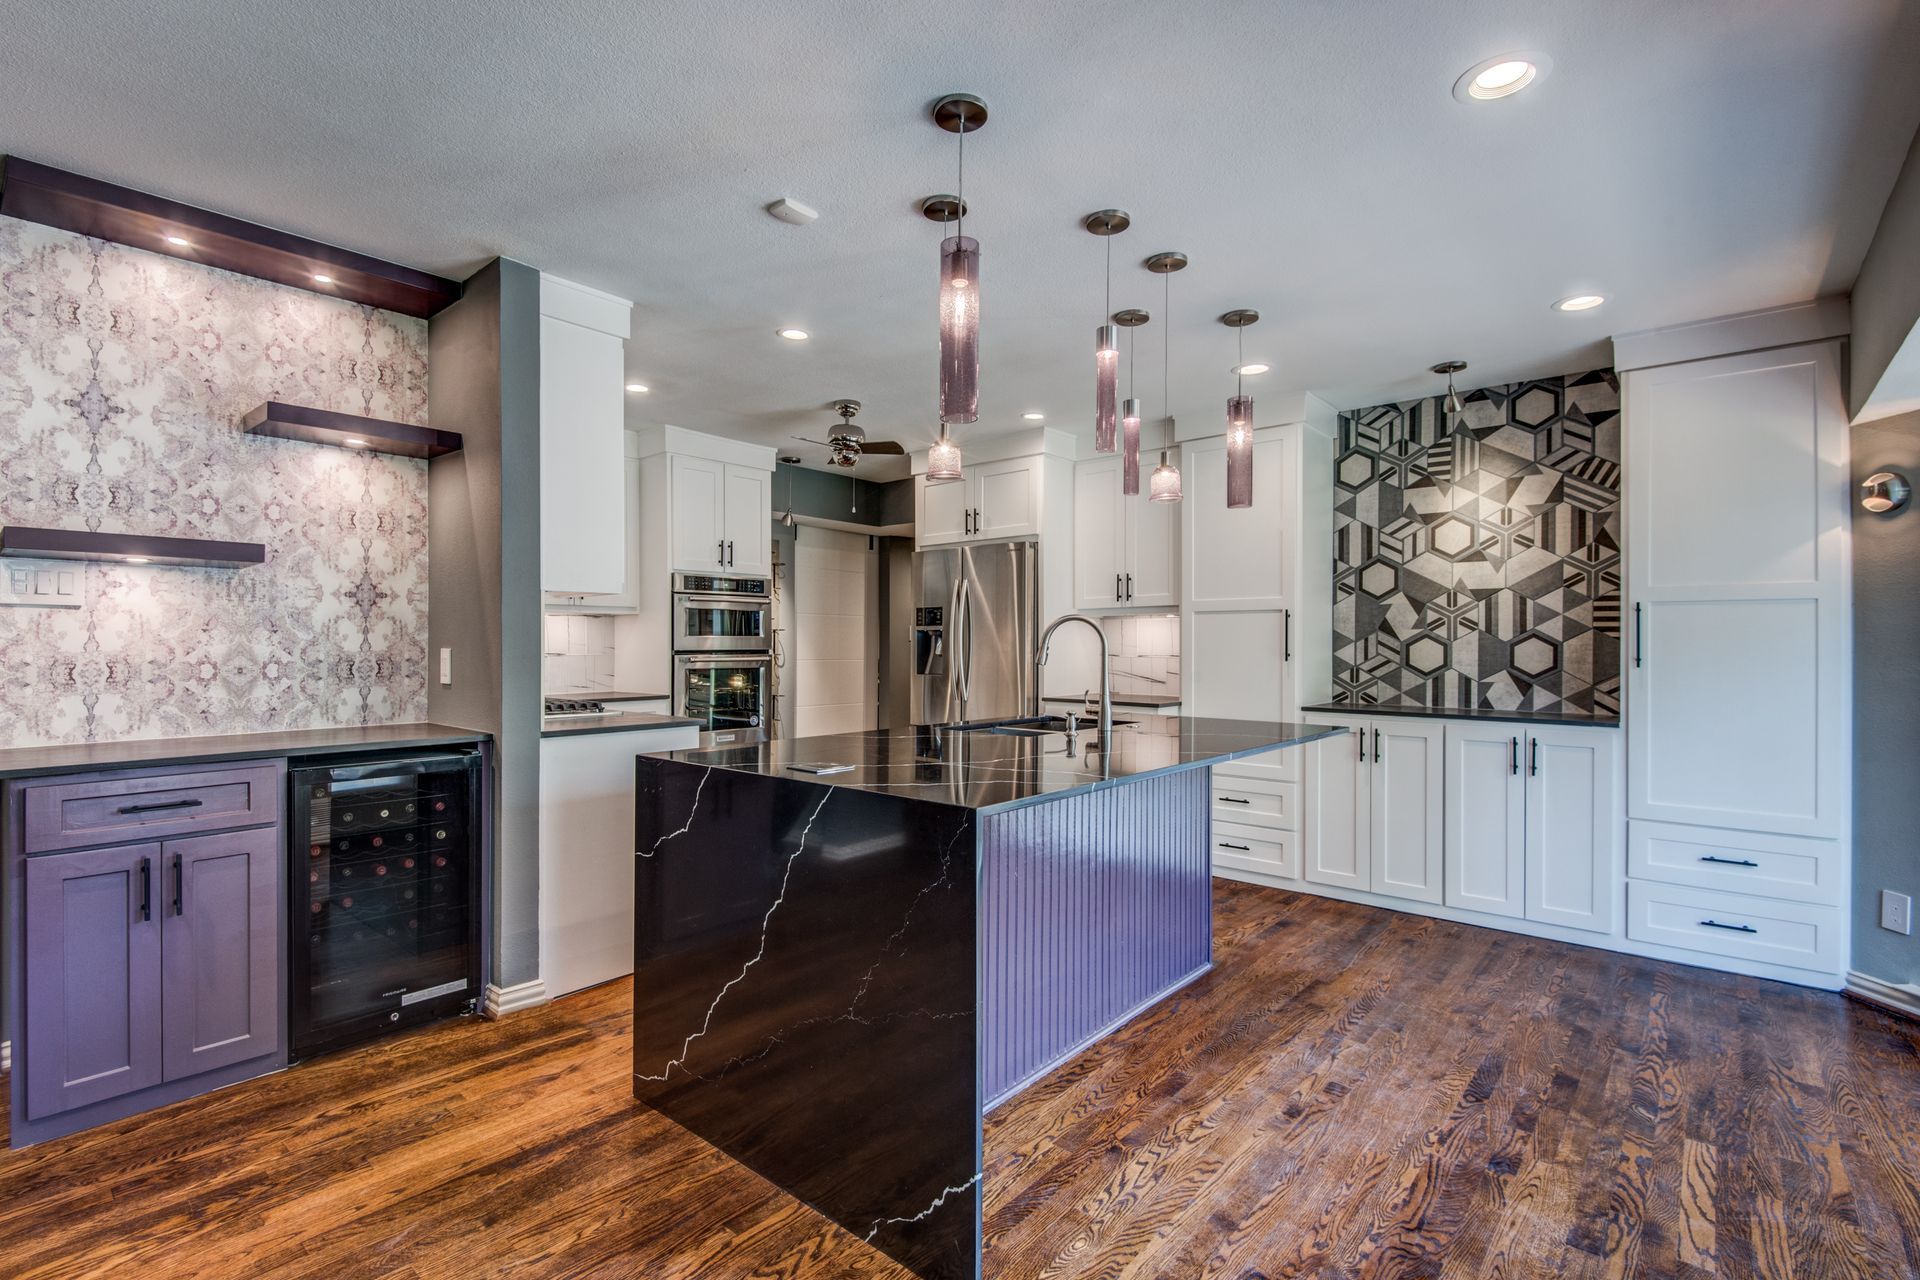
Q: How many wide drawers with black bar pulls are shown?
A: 5